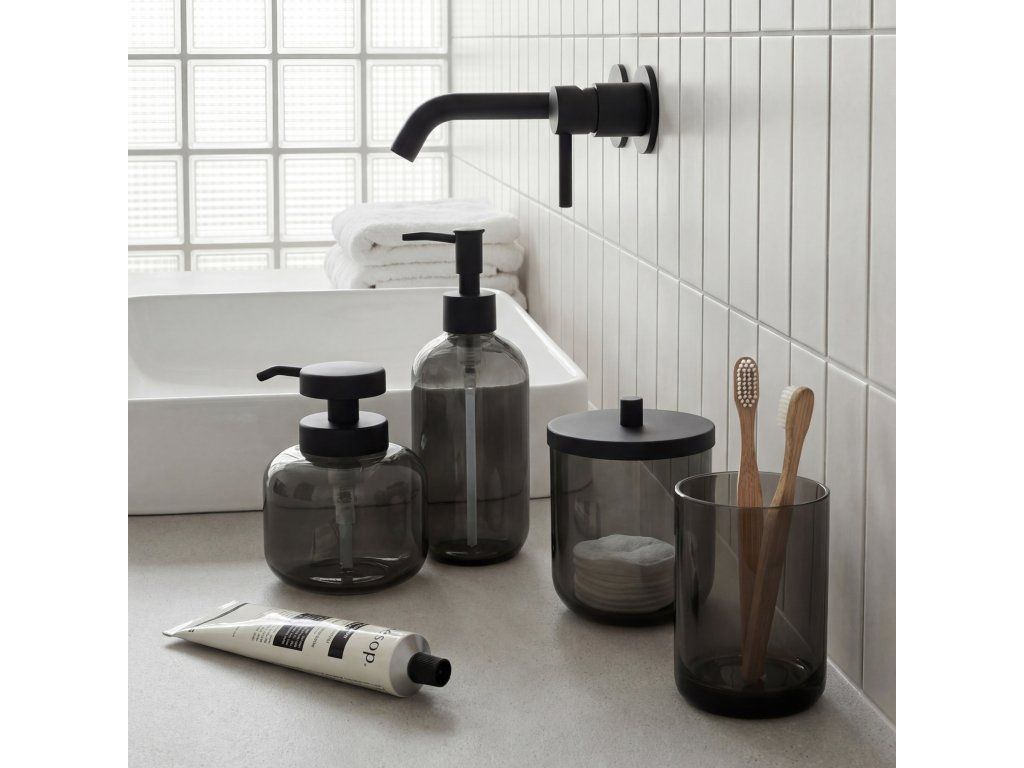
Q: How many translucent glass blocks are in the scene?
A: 15